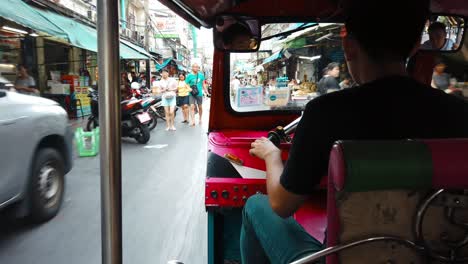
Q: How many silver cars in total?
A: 1